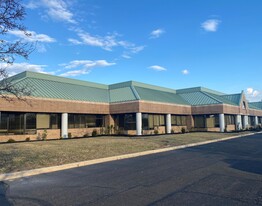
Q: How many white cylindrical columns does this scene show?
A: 7